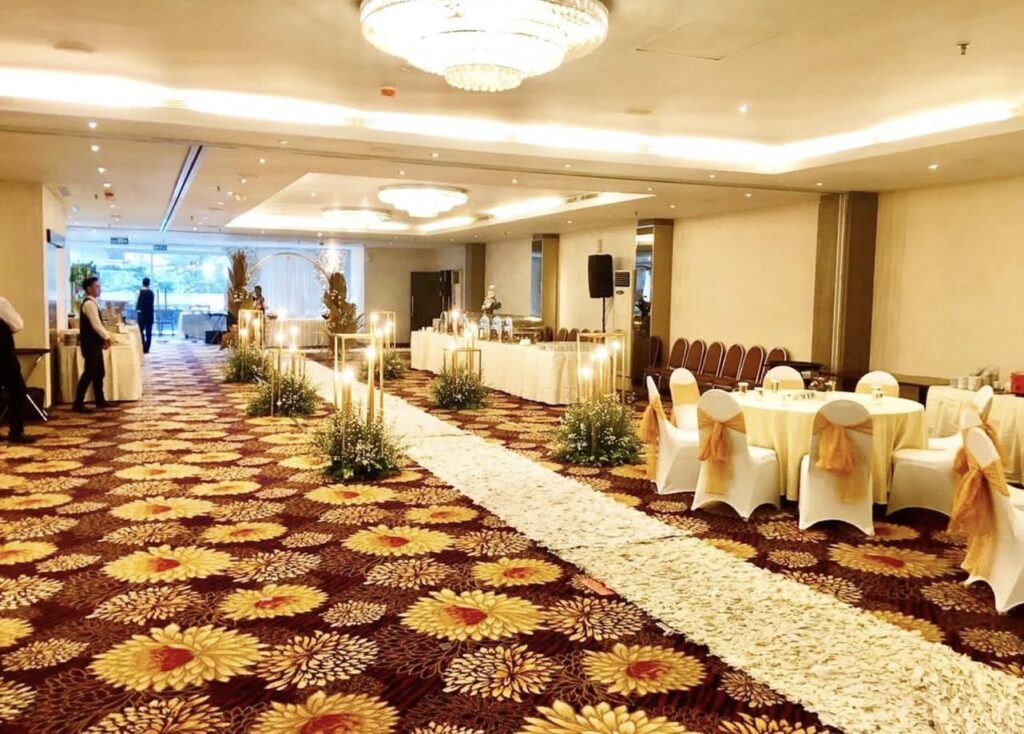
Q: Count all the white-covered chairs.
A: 9